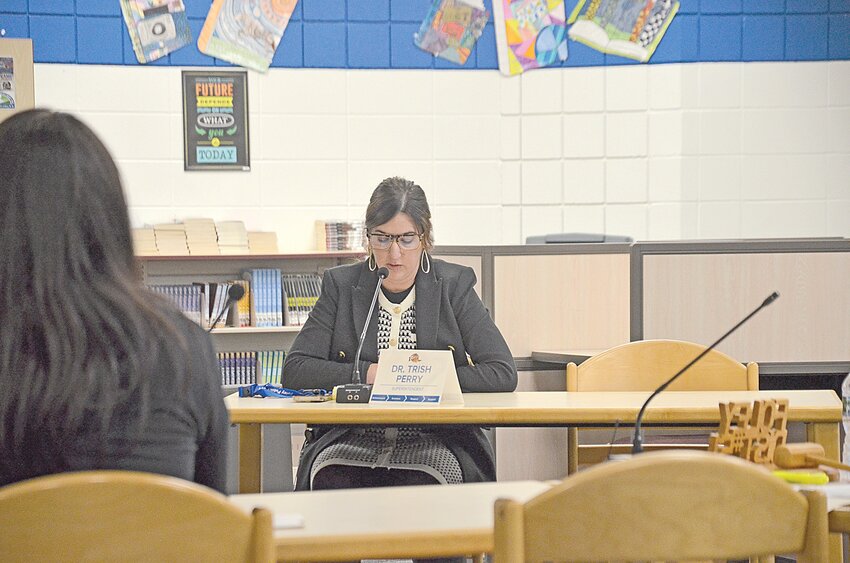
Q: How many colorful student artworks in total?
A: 5